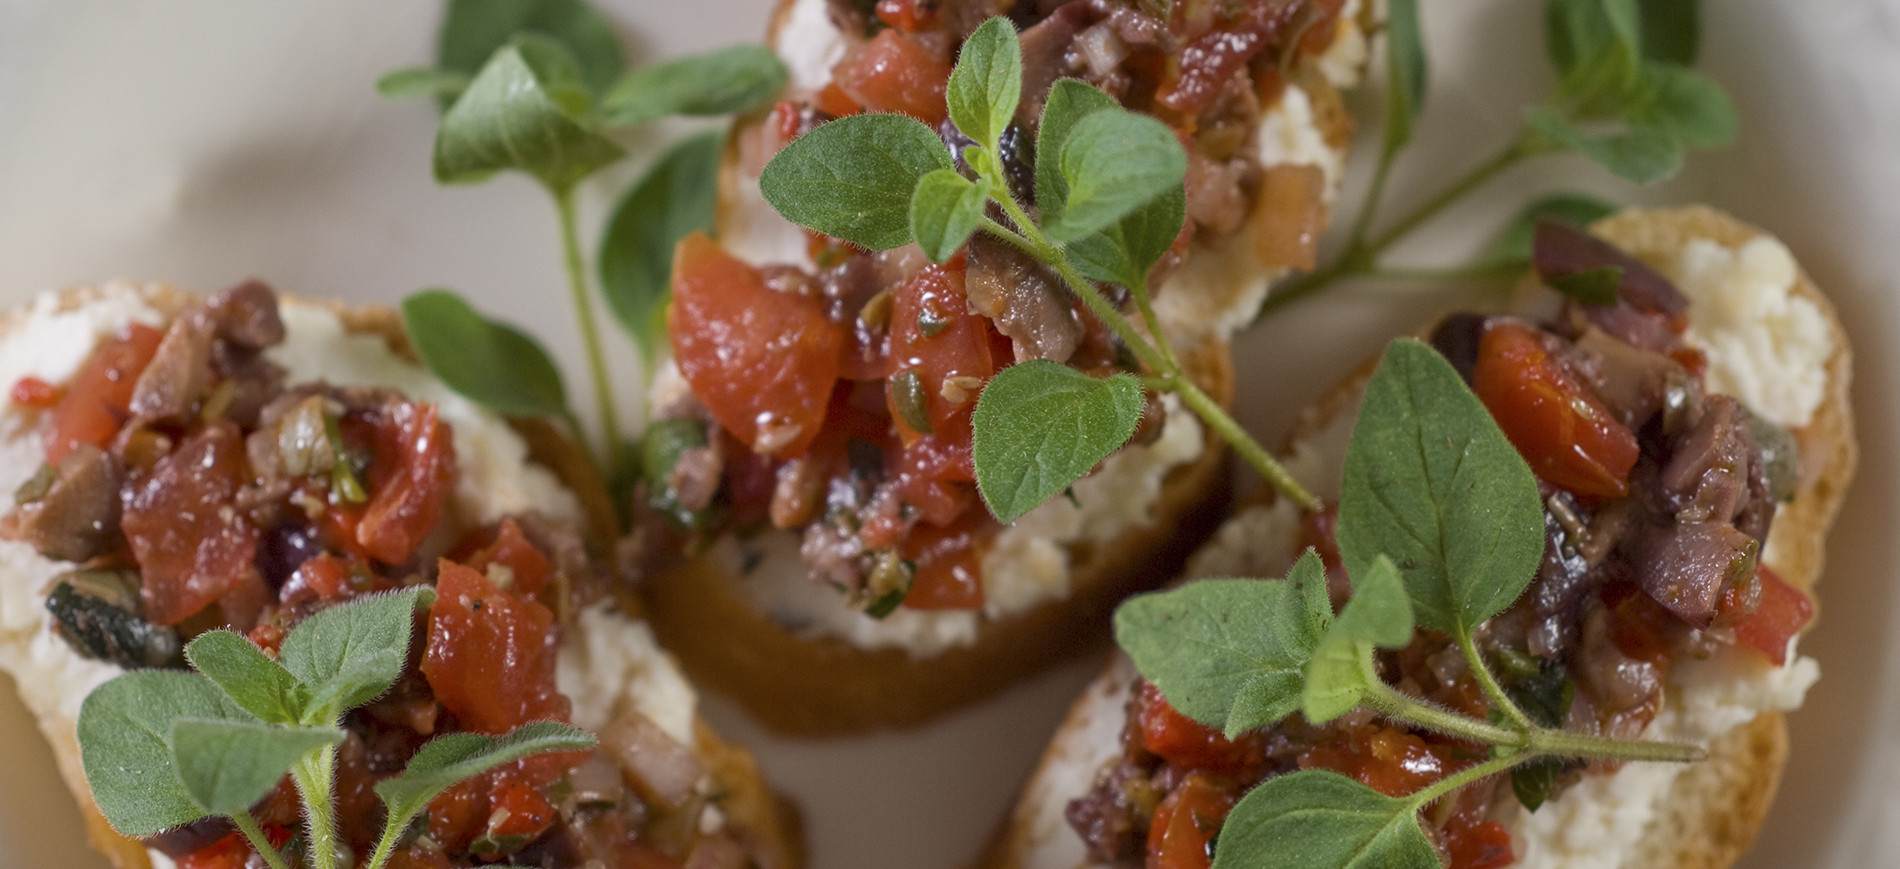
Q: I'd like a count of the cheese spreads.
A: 3